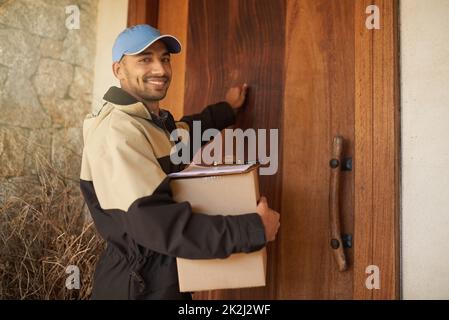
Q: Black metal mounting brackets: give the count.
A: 2